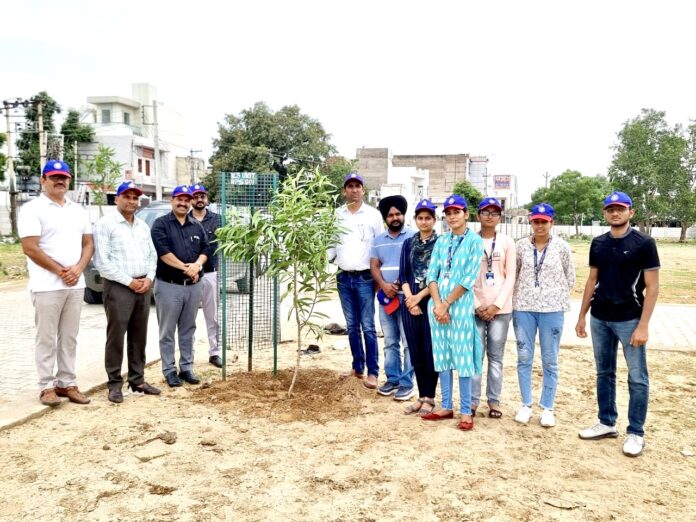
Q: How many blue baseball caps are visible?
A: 11